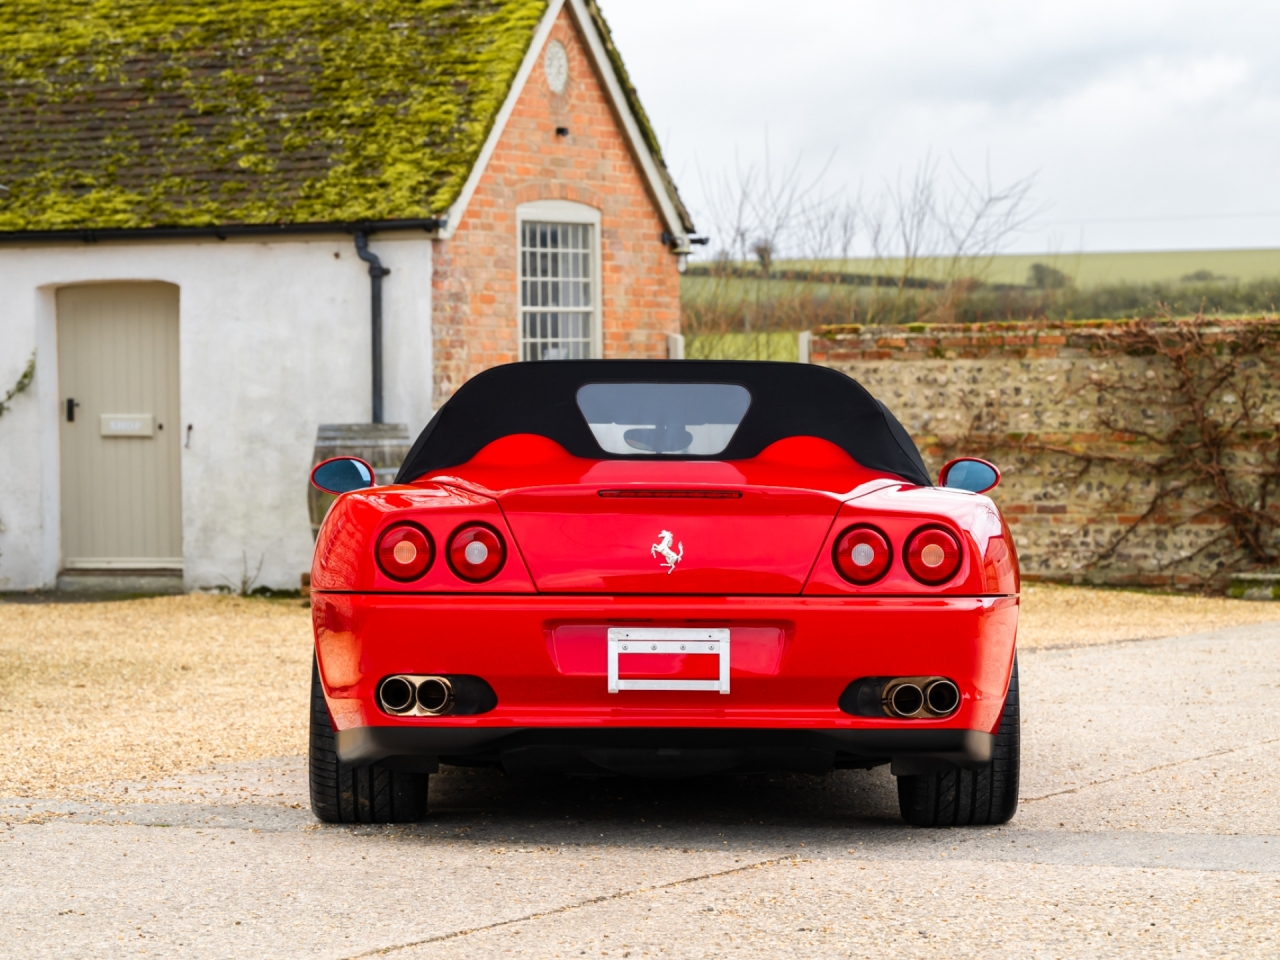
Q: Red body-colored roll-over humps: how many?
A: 2